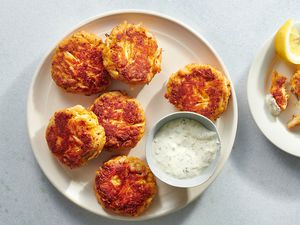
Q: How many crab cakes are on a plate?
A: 6